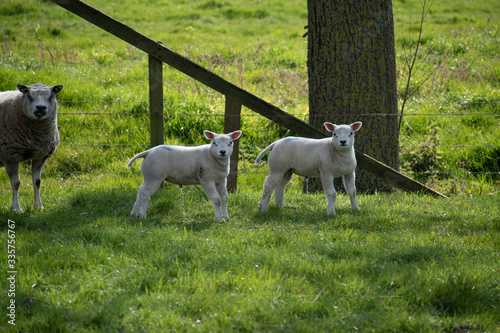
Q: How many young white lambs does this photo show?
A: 2